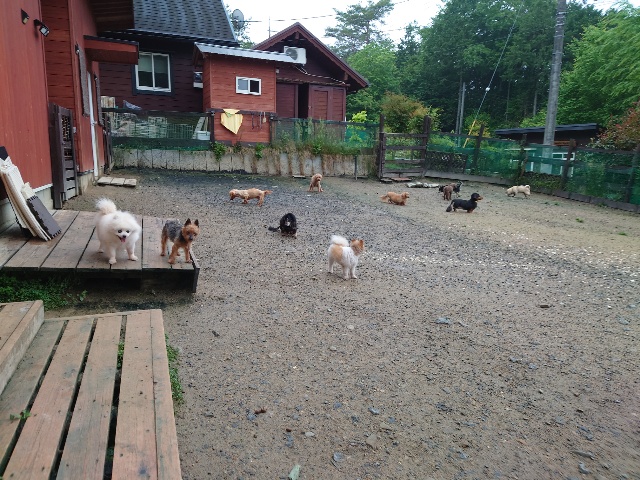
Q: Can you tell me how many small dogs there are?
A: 11